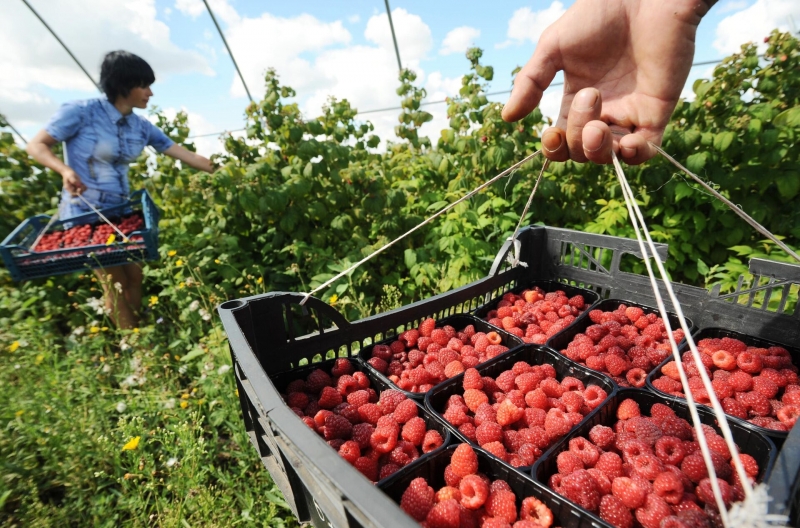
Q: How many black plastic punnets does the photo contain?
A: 8